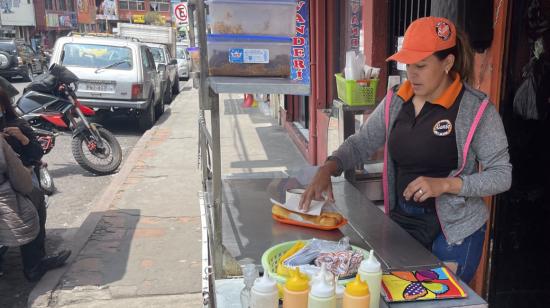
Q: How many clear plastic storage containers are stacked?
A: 2